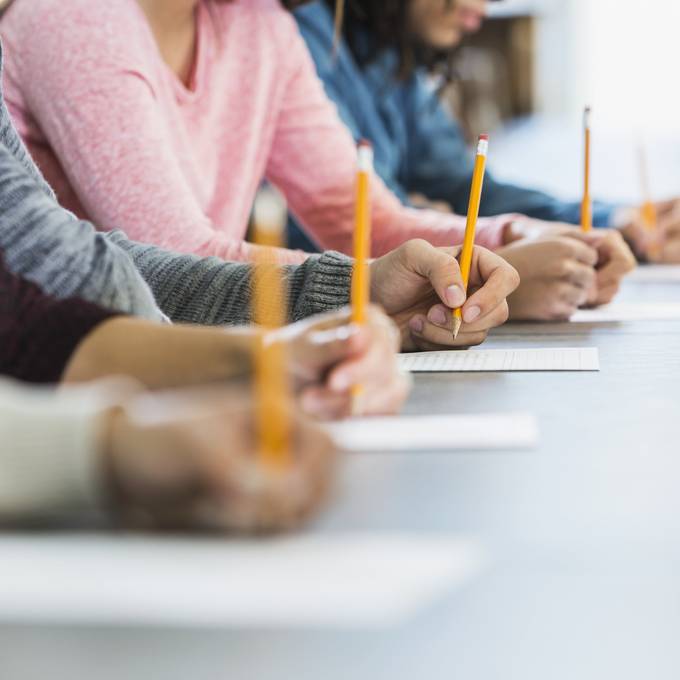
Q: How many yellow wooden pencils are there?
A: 5